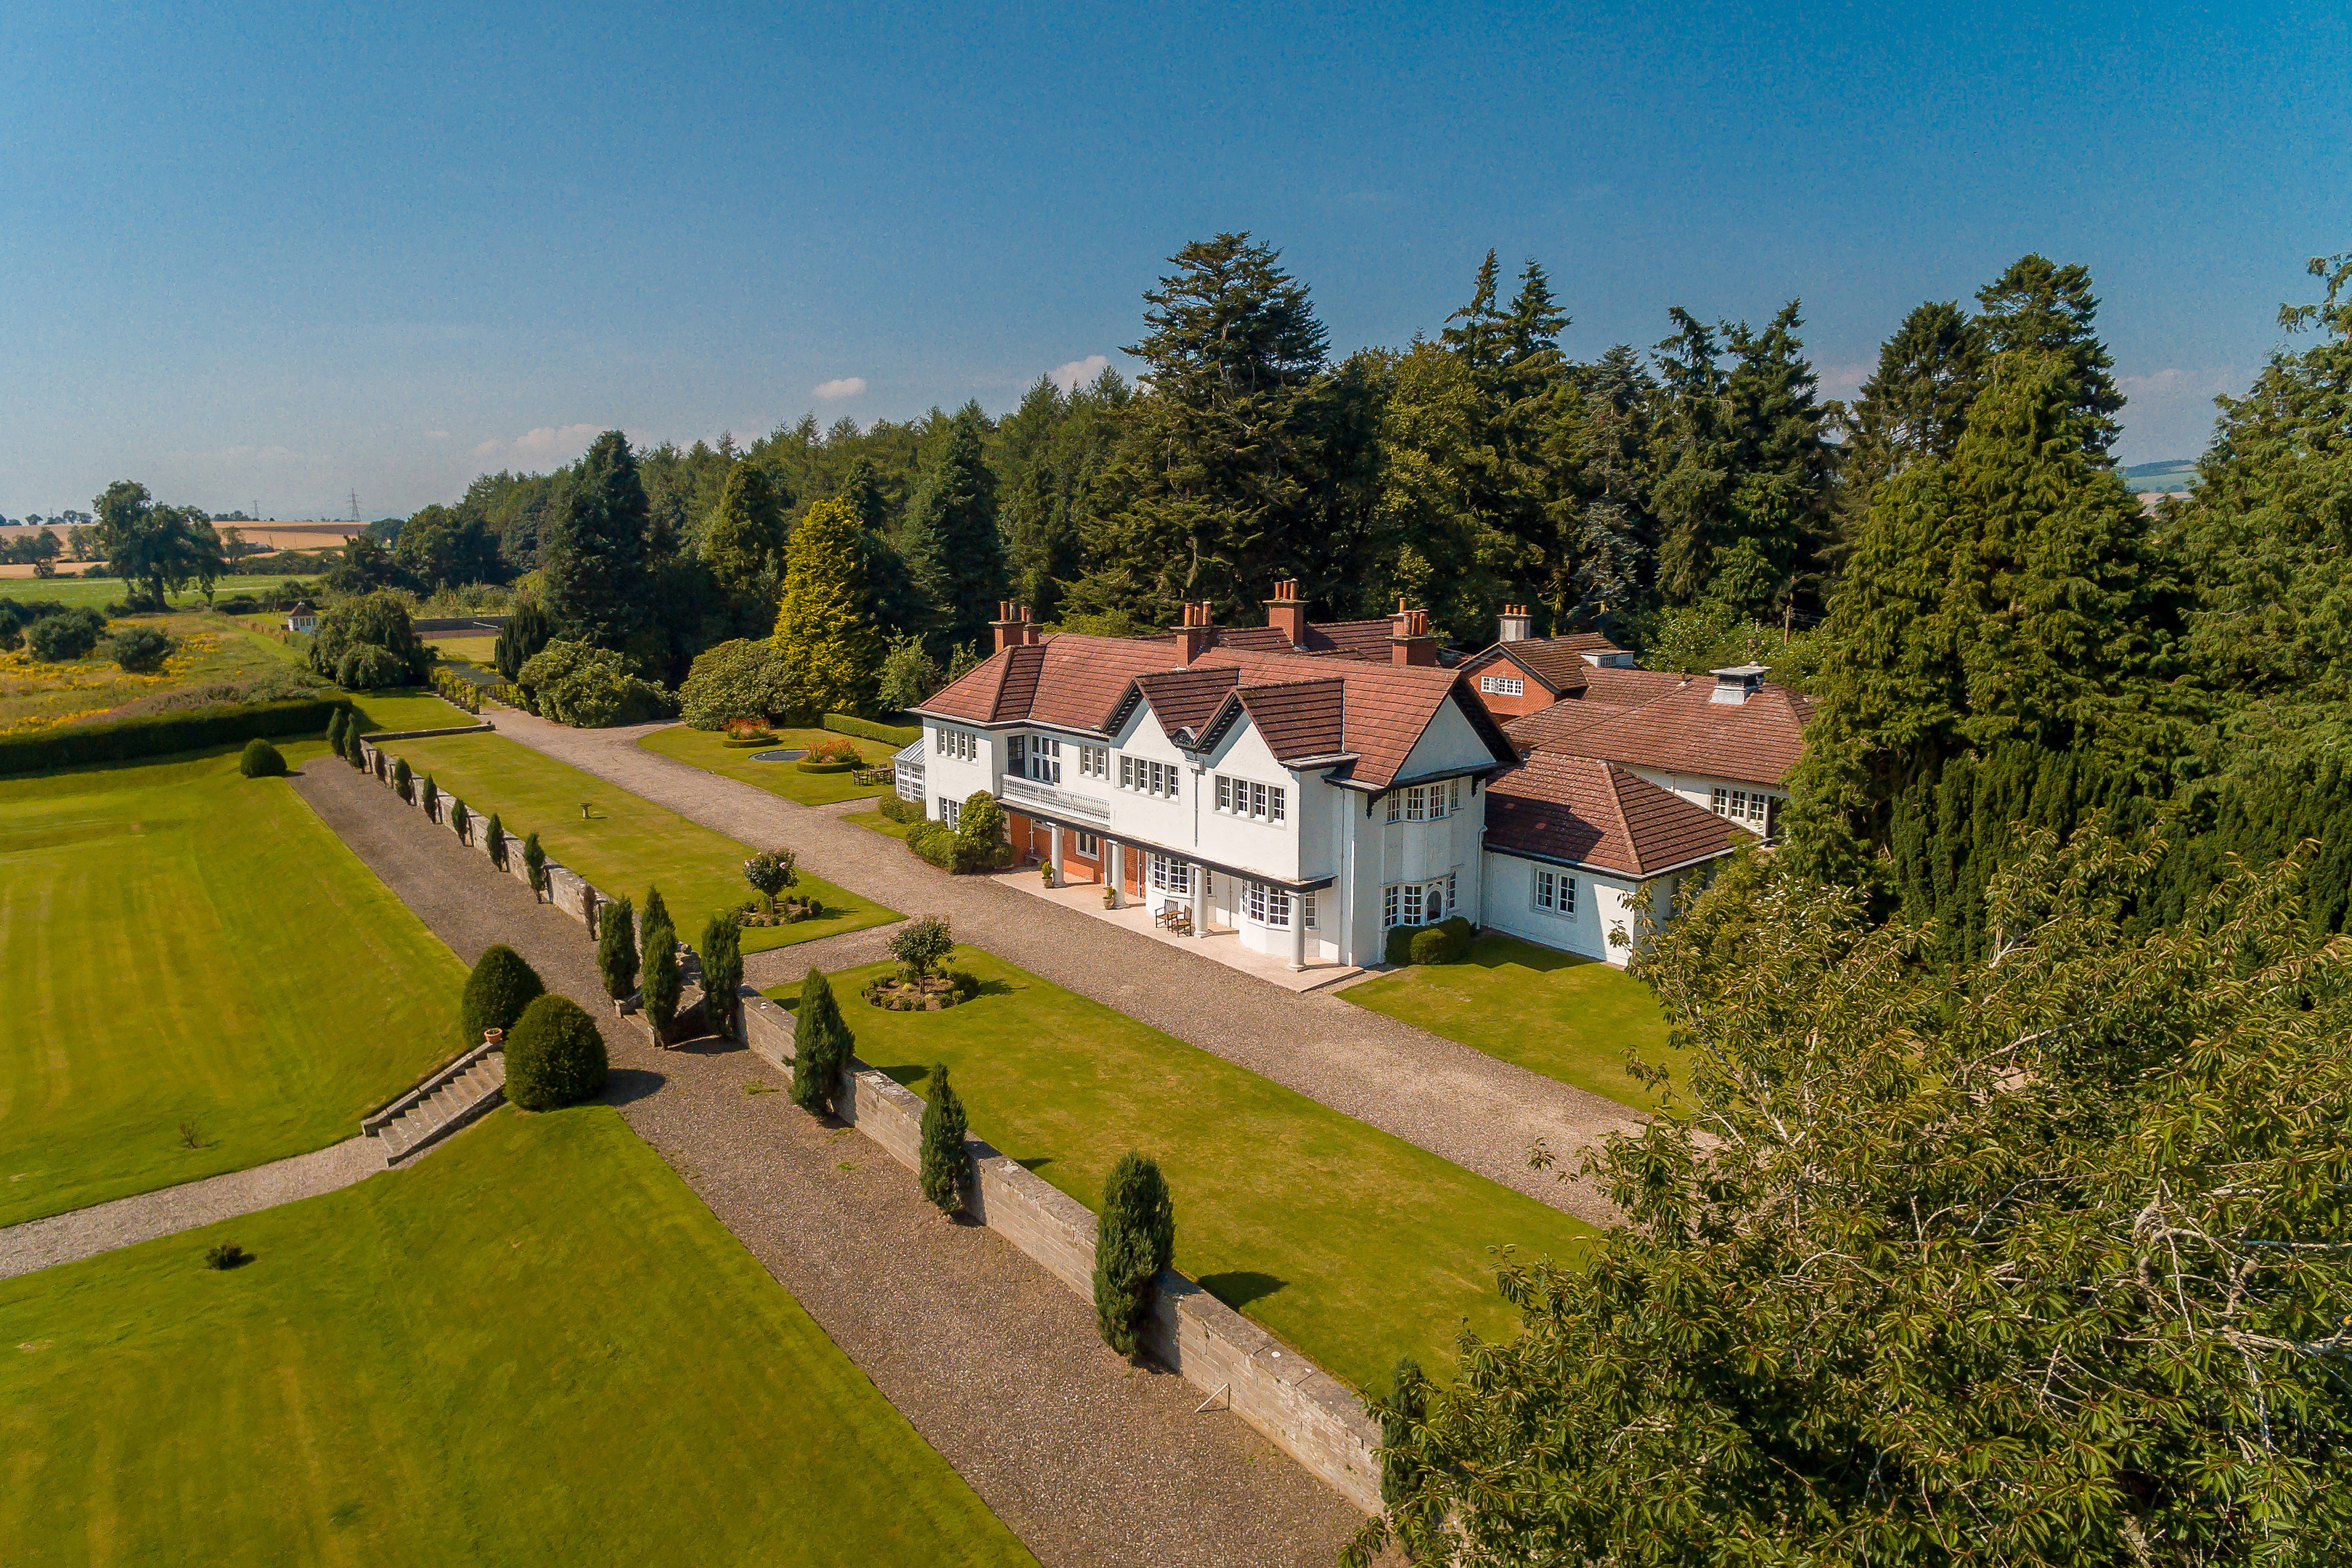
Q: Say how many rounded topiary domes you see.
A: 3